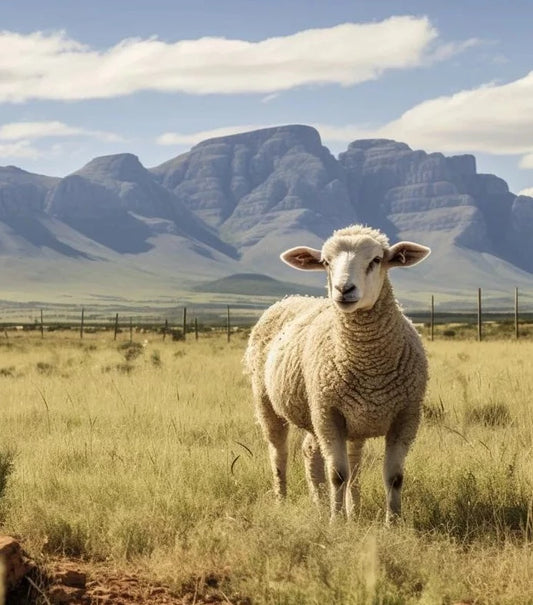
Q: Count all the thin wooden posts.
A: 11